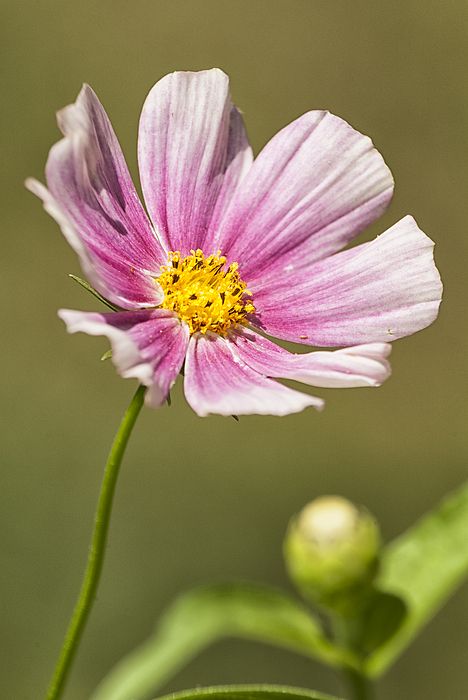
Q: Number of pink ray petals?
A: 8